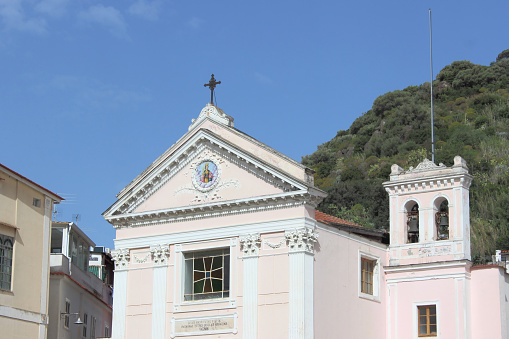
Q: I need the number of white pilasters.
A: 4